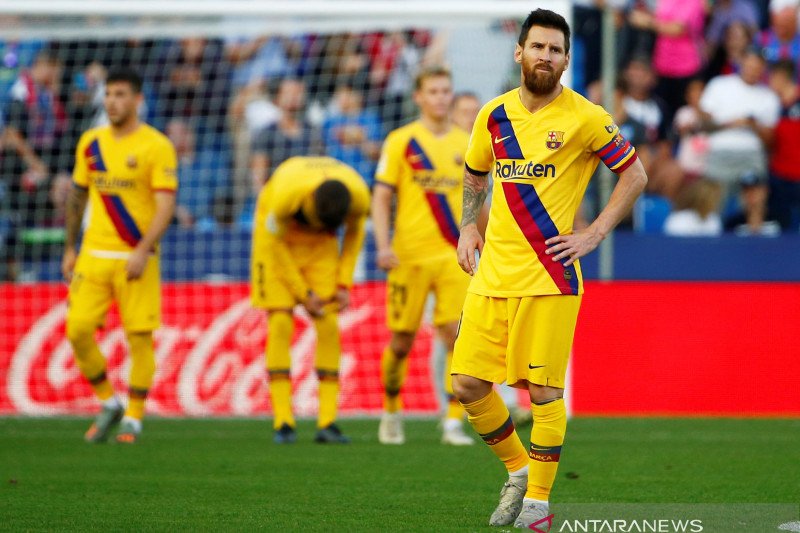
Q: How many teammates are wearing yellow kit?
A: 4